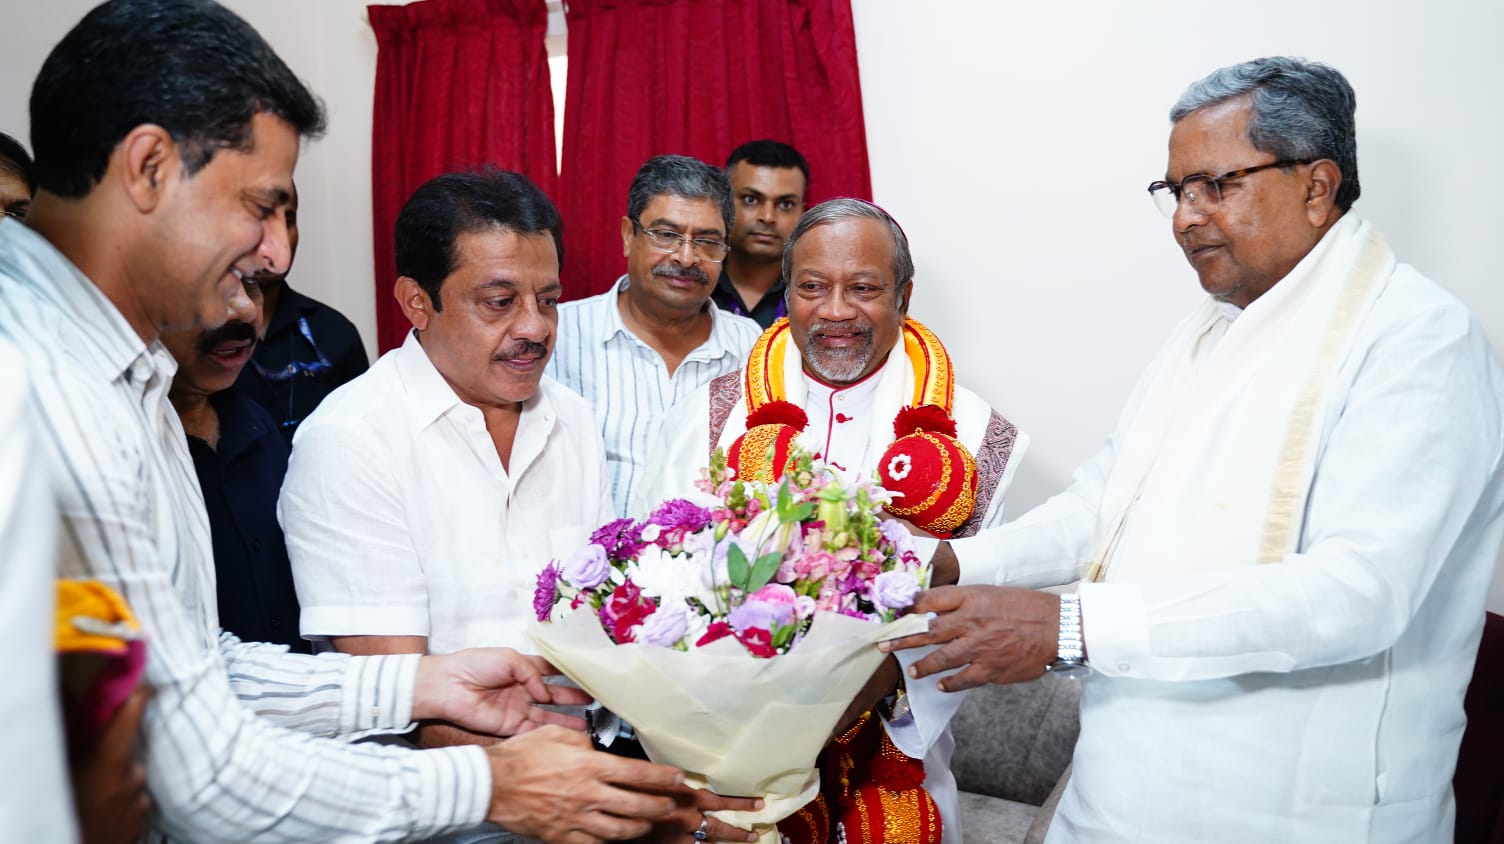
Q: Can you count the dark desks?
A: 0